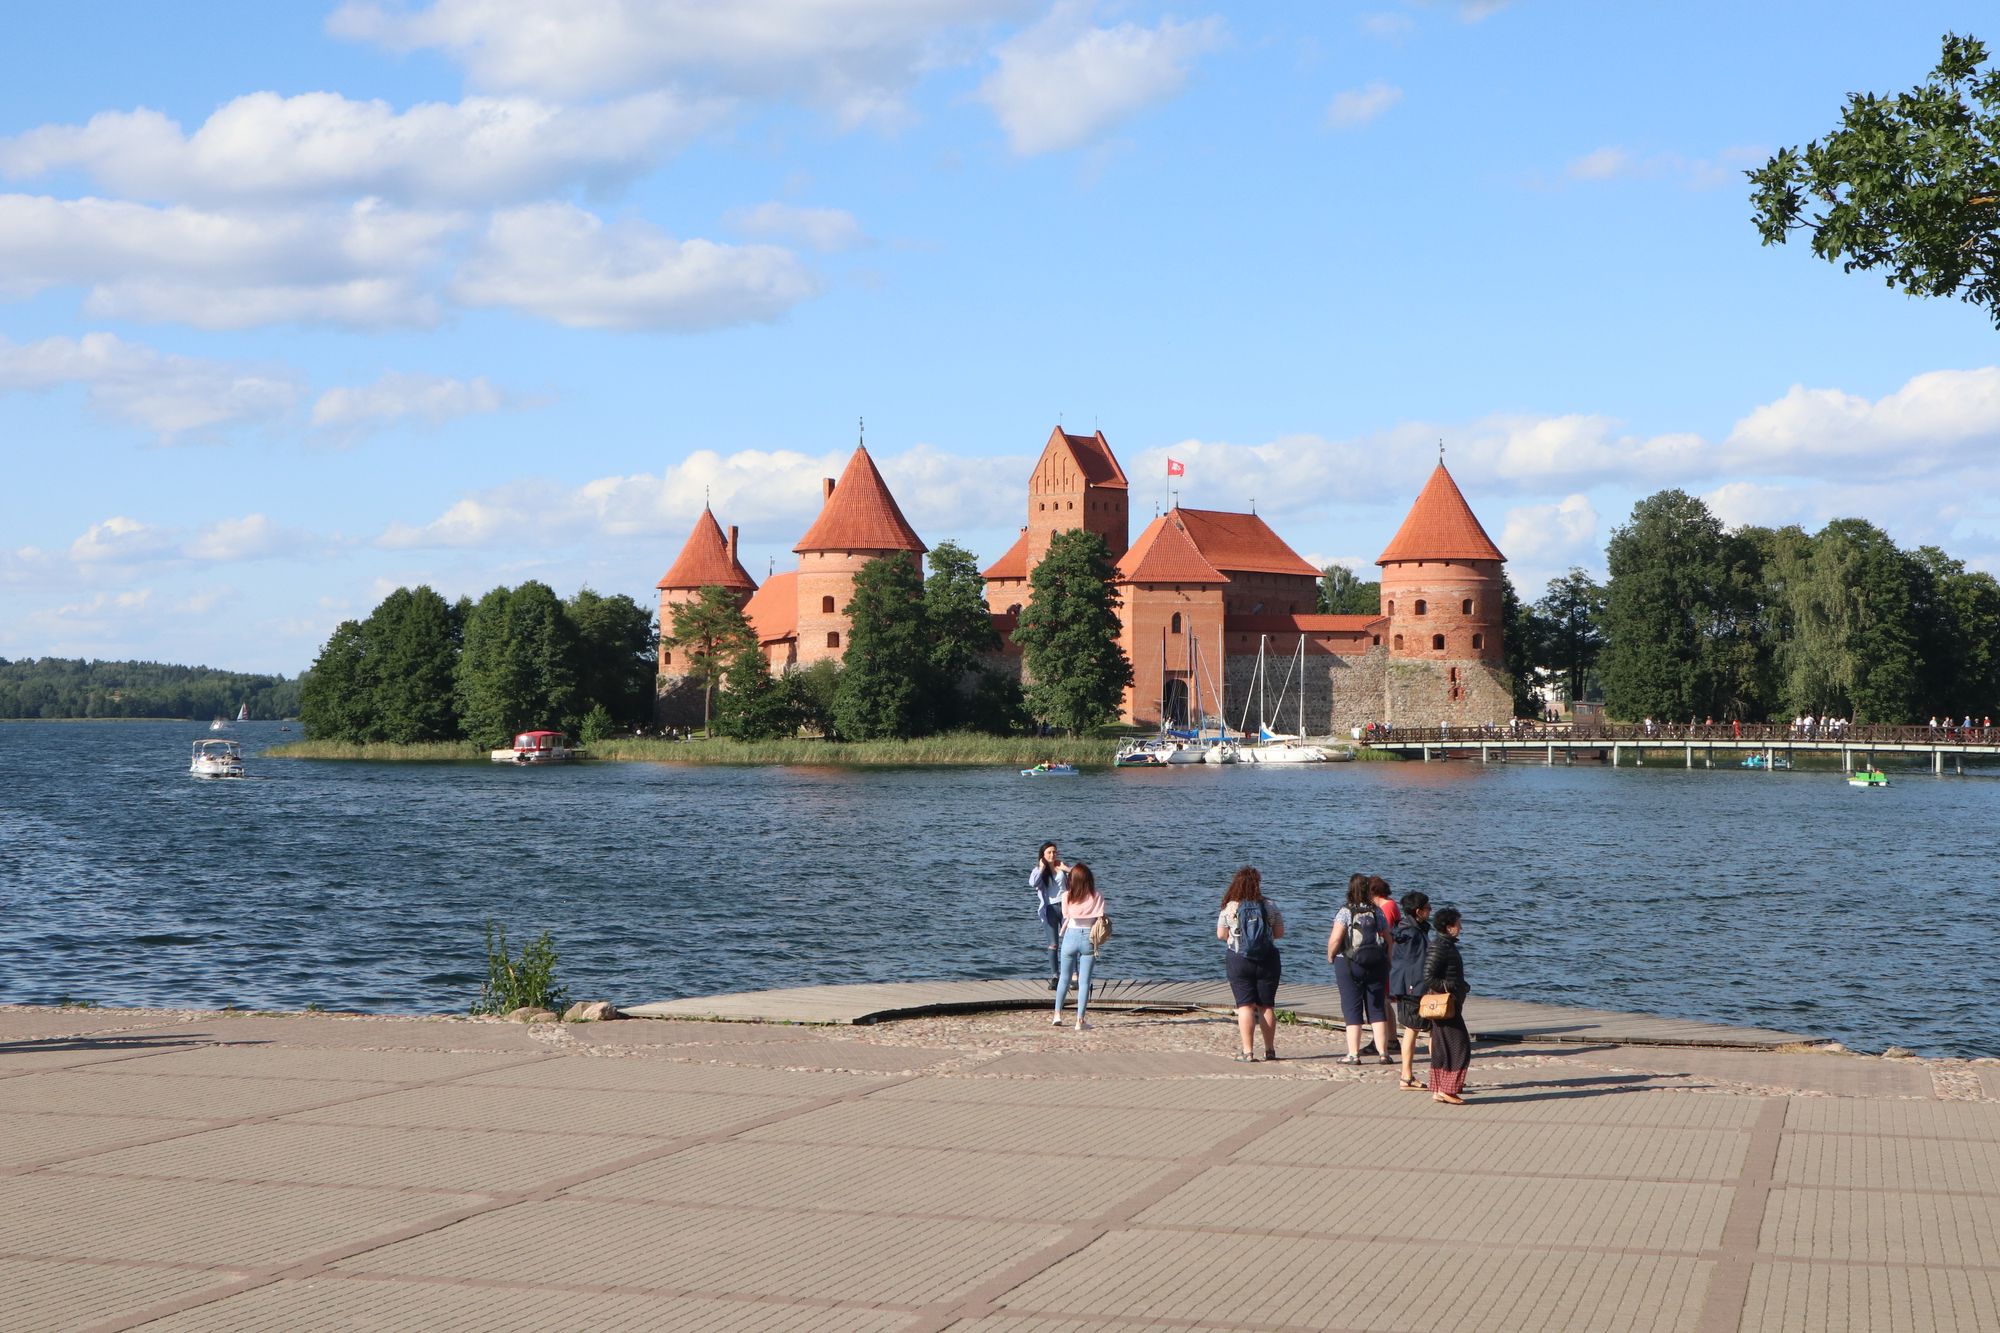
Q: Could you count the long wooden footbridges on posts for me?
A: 1